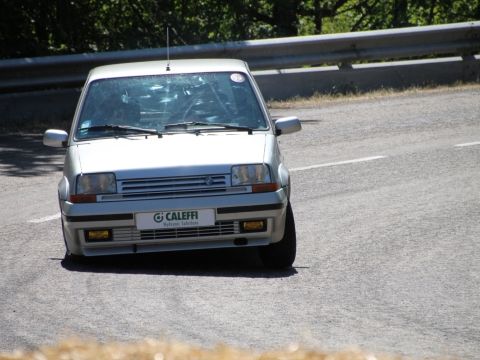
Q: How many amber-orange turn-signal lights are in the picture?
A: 2